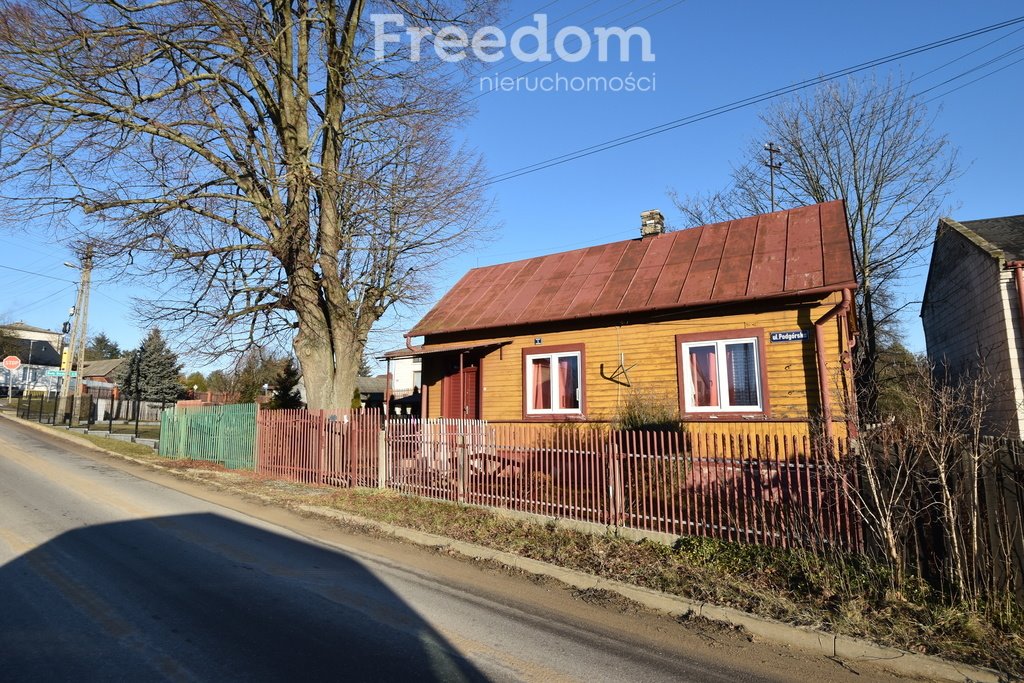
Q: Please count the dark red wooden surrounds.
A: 2